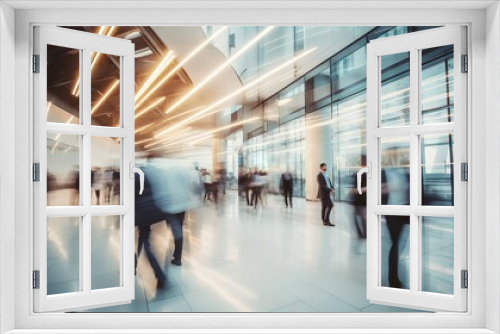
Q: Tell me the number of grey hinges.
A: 6